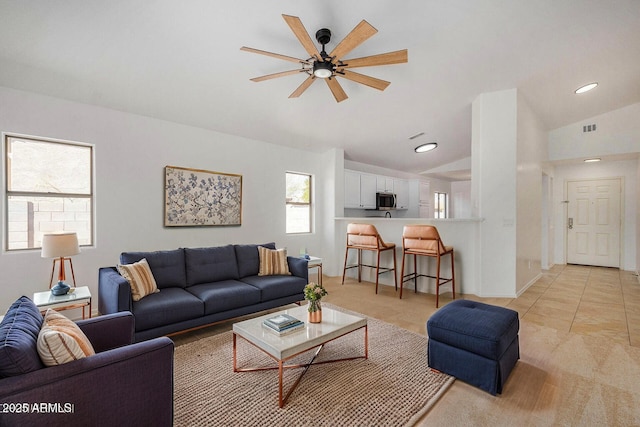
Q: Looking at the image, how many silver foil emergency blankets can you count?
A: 0